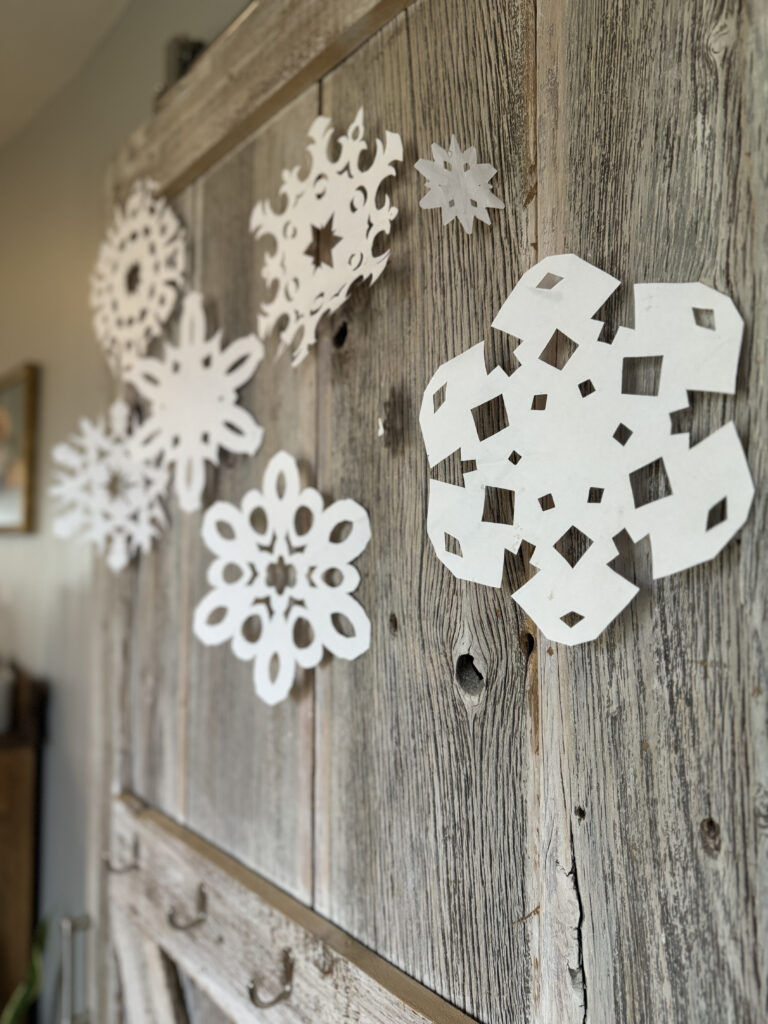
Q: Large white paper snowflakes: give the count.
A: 6